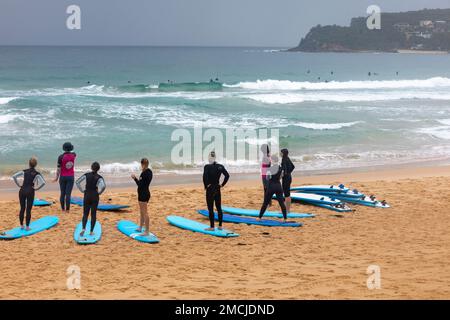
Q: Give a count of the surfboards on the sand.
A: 14